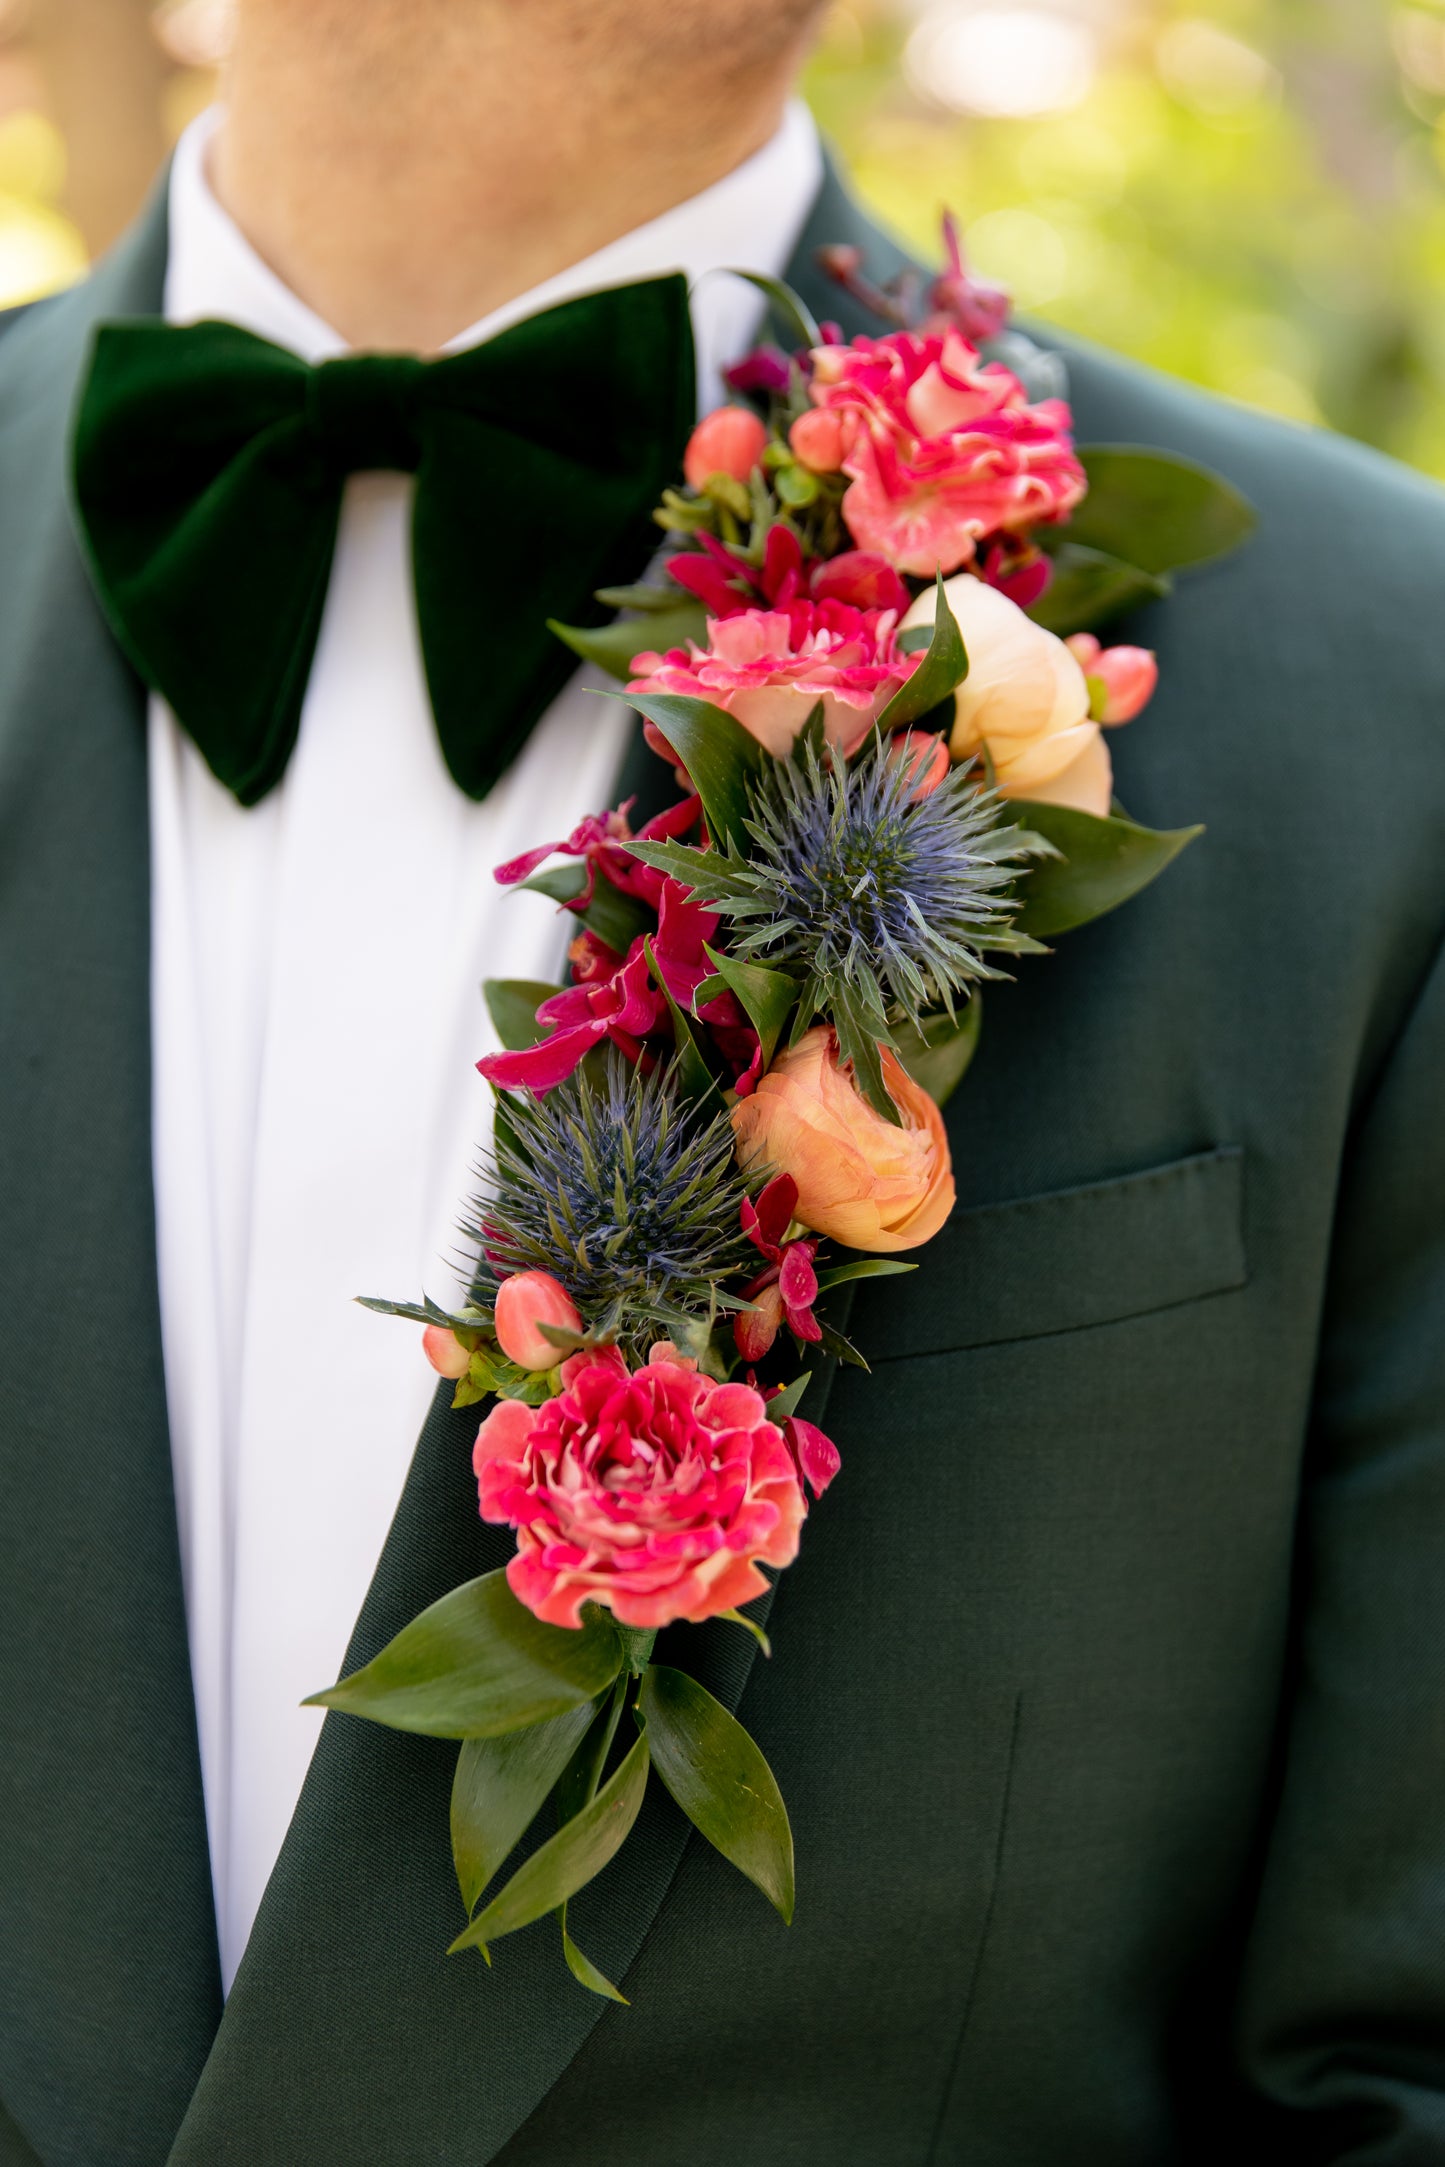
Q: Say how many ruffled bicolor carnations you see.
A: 3